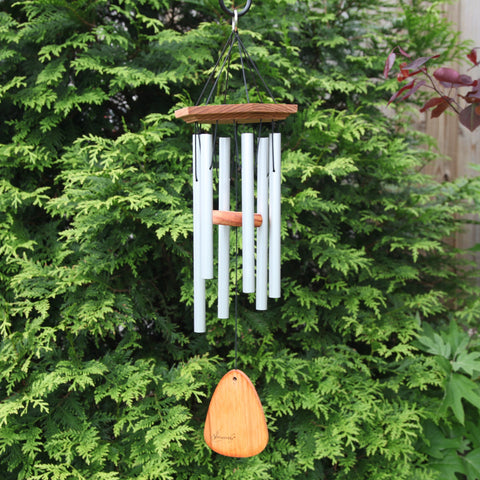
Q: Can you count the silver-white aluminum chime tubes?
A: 6